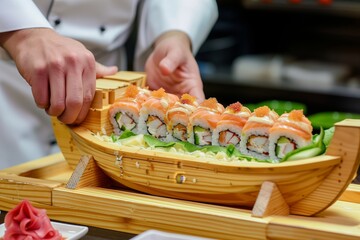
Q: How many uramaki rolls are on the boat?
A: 7